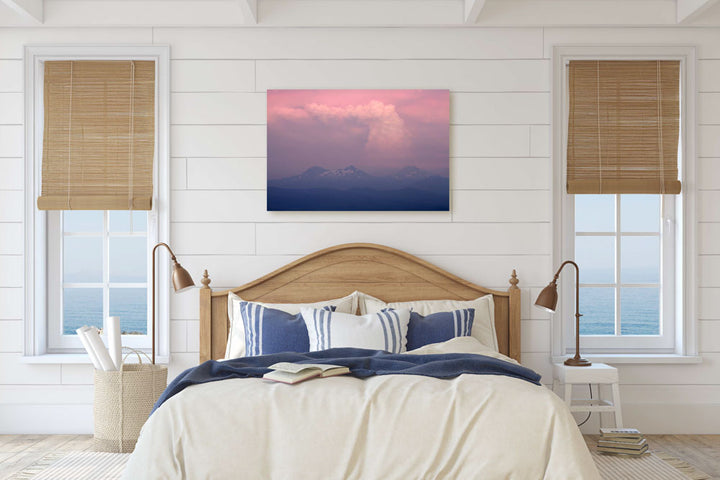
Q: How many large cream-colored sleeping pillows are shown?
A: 2